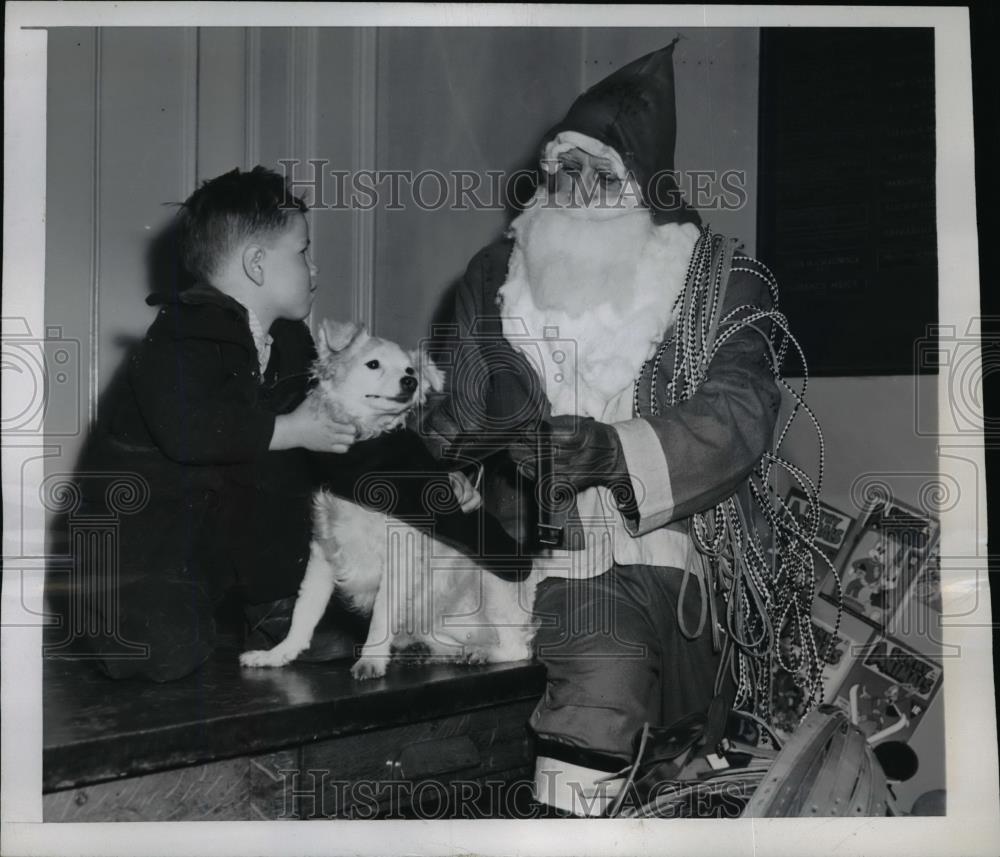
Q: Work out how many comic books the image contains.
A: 5